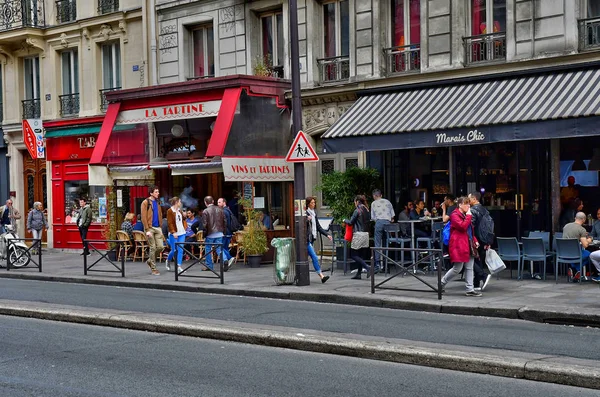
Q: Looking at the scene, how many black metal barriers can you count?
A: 4